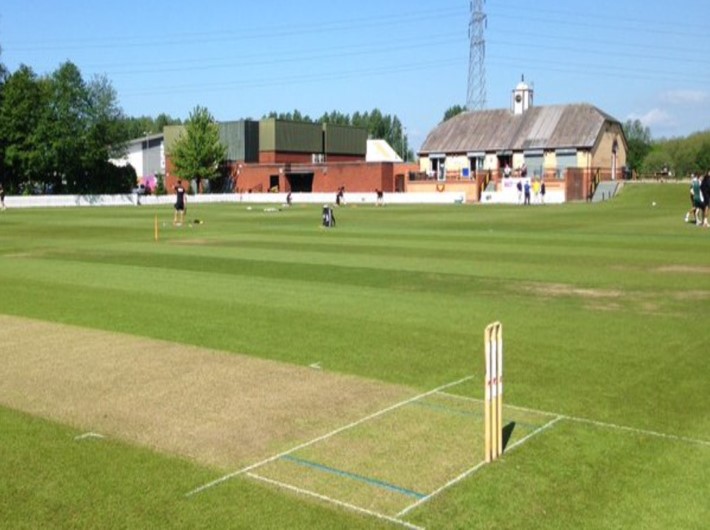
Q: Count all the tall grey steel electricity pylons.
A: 1